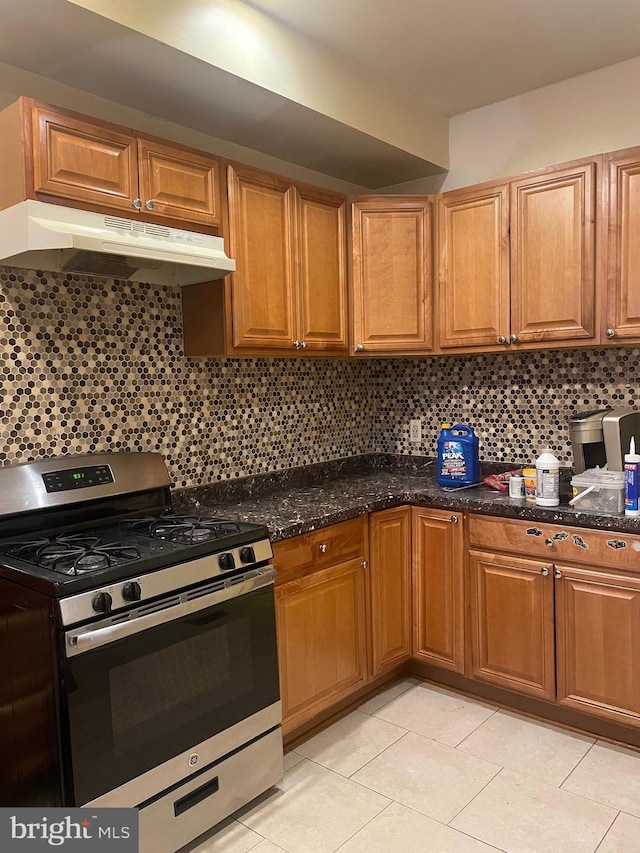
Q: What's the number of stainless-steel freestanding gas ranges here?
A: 1